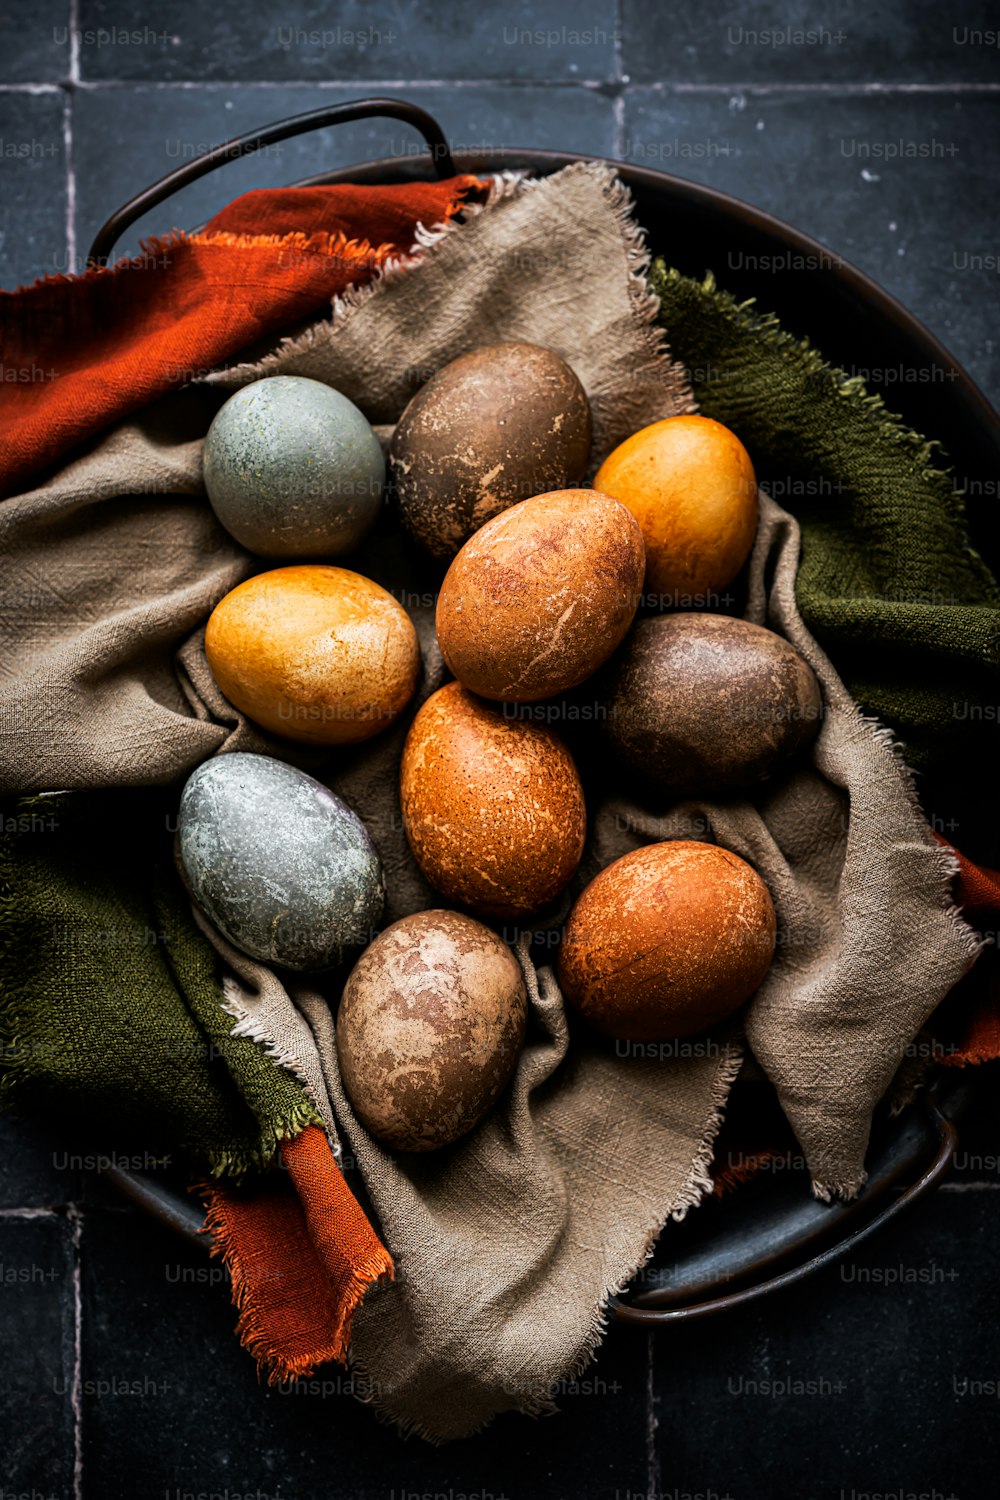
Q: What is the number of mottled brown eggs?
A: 3